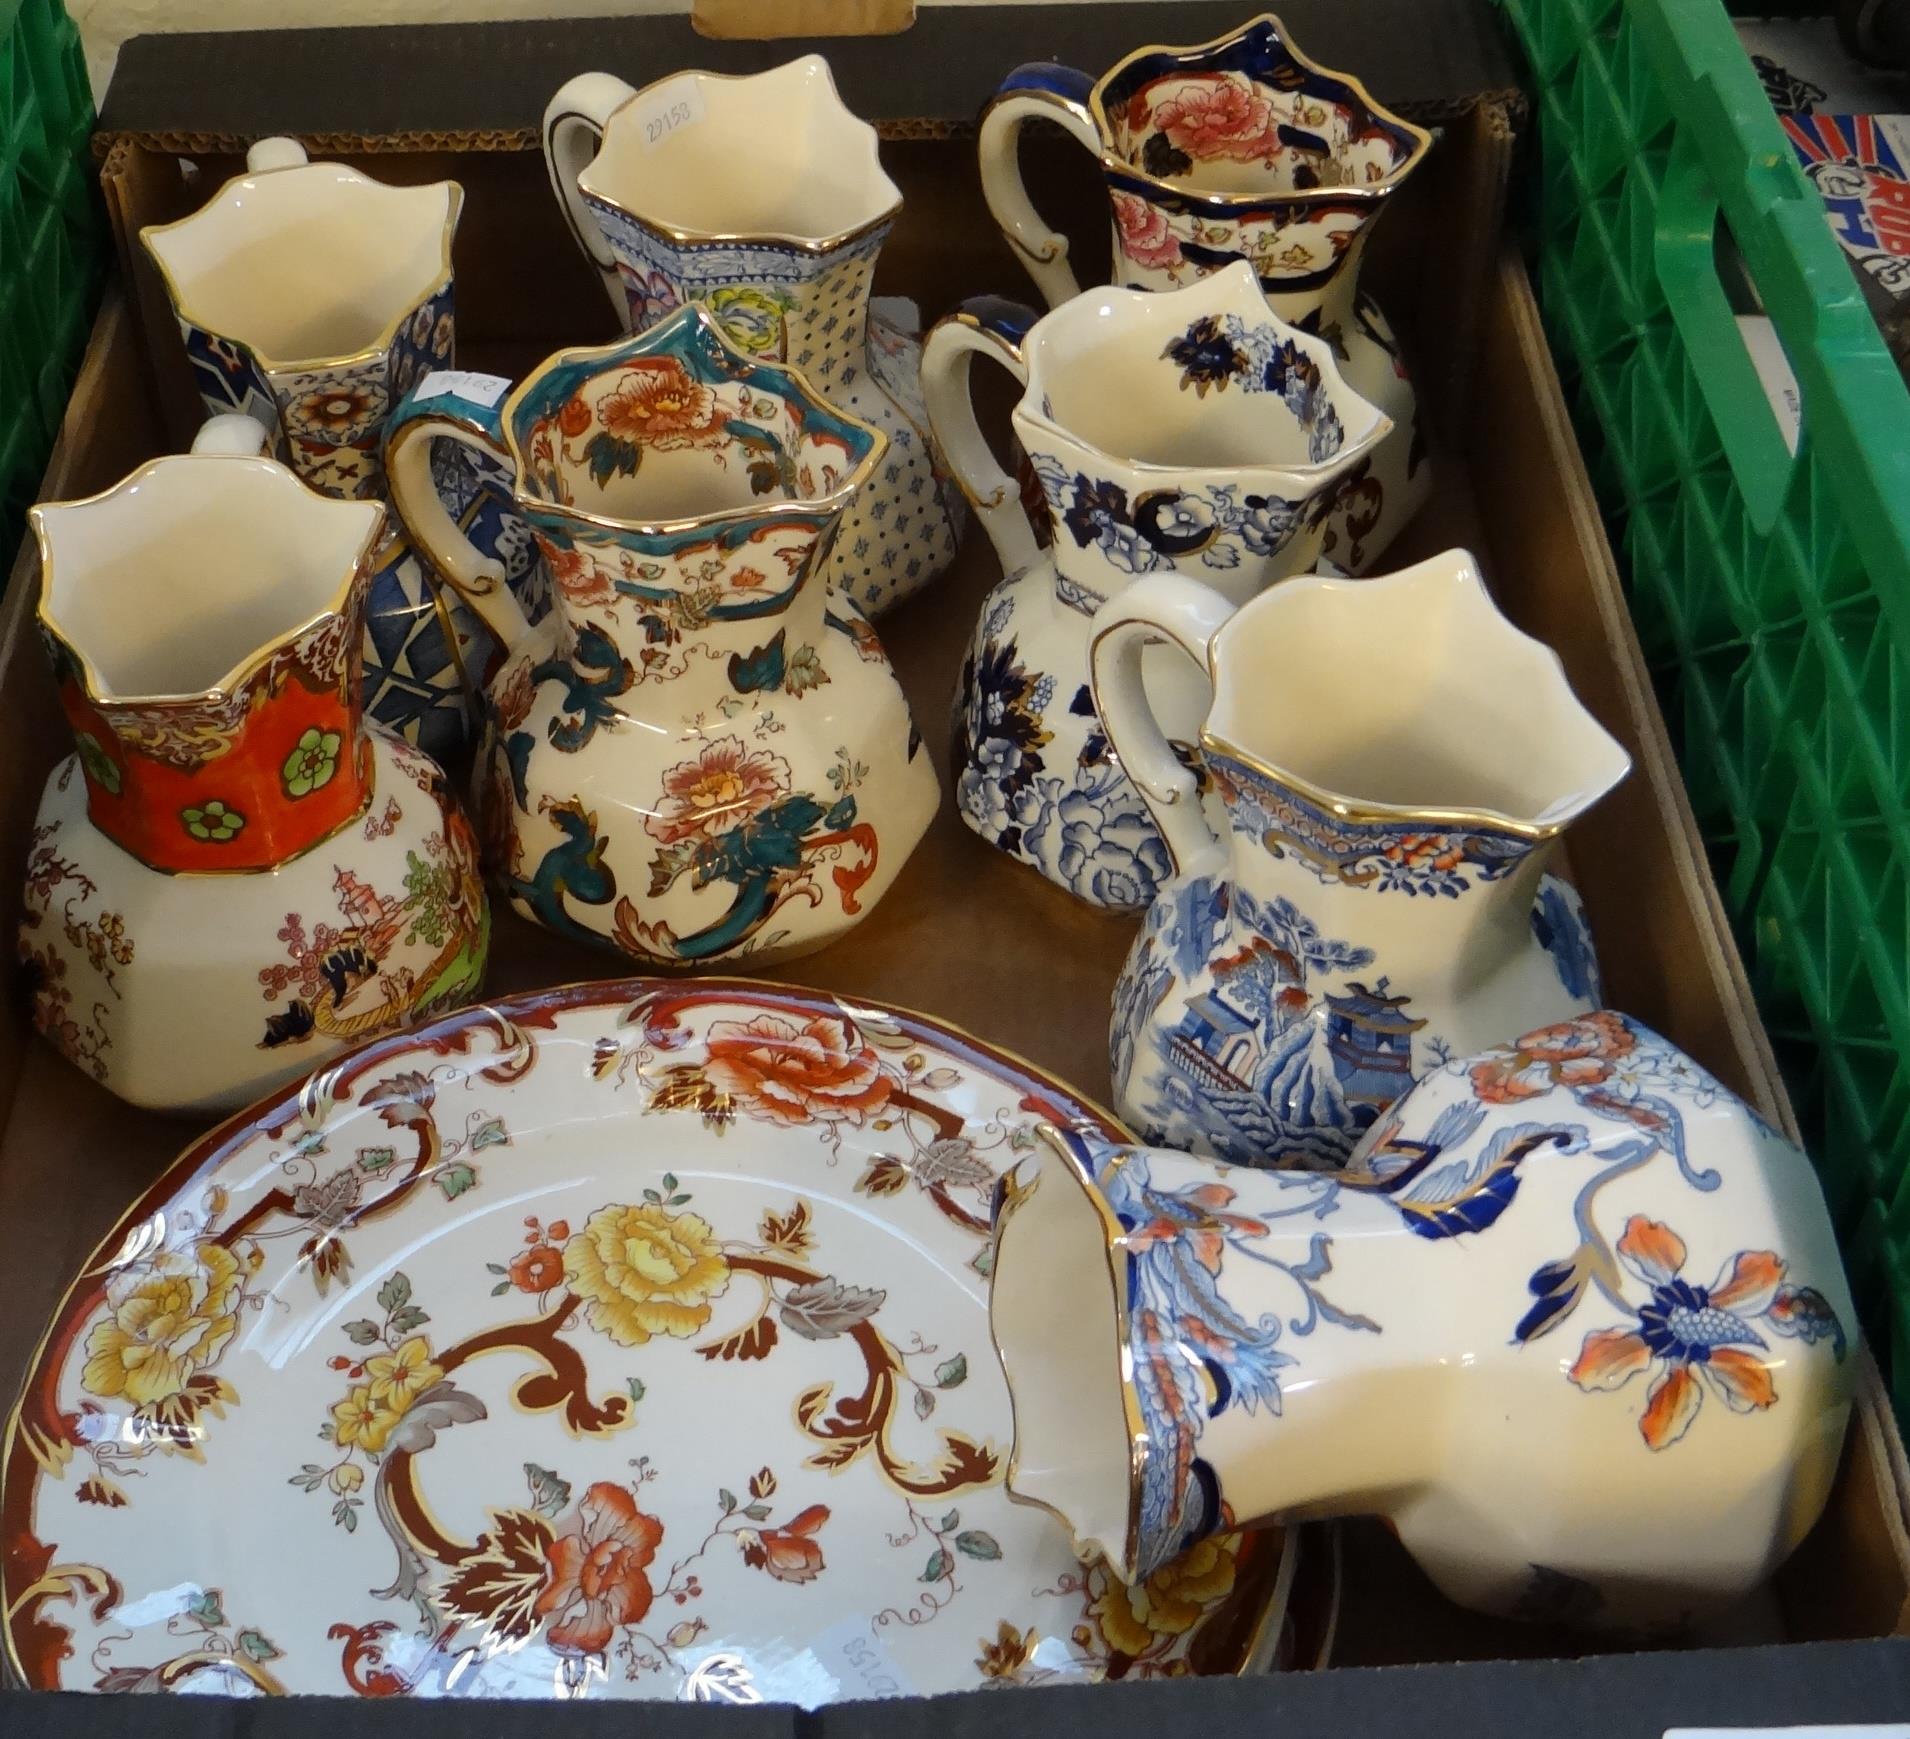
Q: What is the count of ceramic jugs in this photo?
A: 8